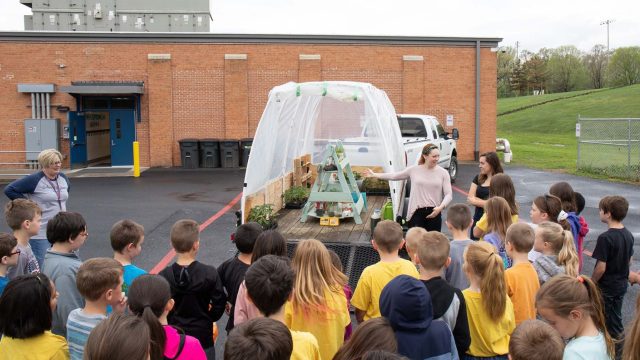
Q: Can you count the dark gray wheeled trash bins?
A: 4